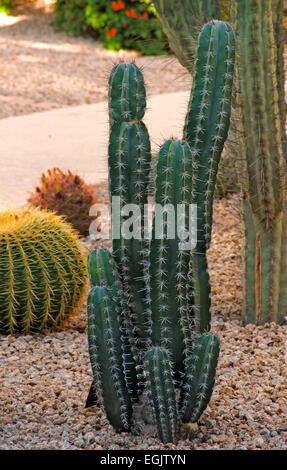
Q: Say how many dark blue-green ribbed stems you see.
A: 7